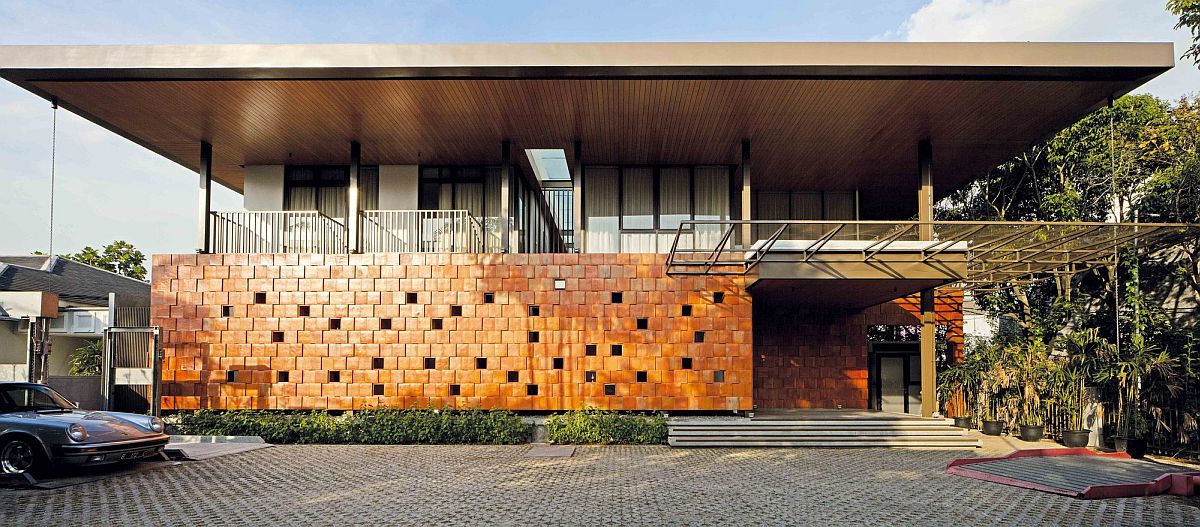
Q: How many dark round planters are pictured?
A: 5